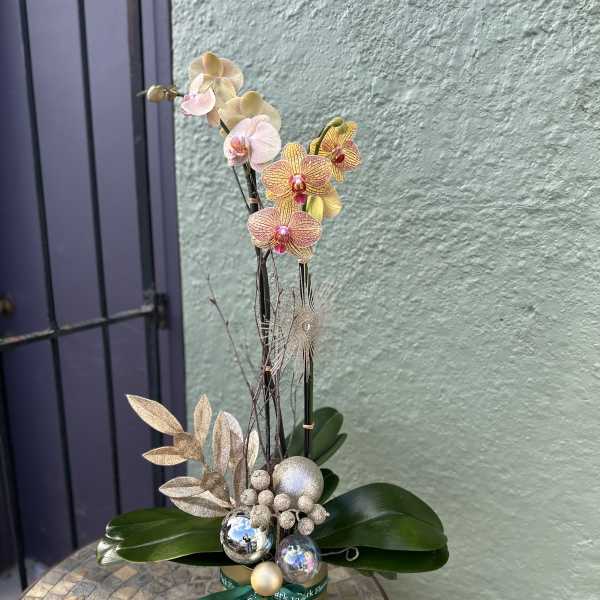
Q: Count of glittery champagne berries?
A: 9